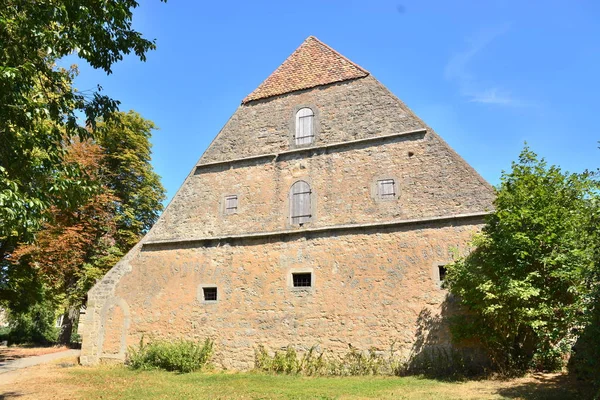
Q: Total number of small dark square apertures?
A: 3